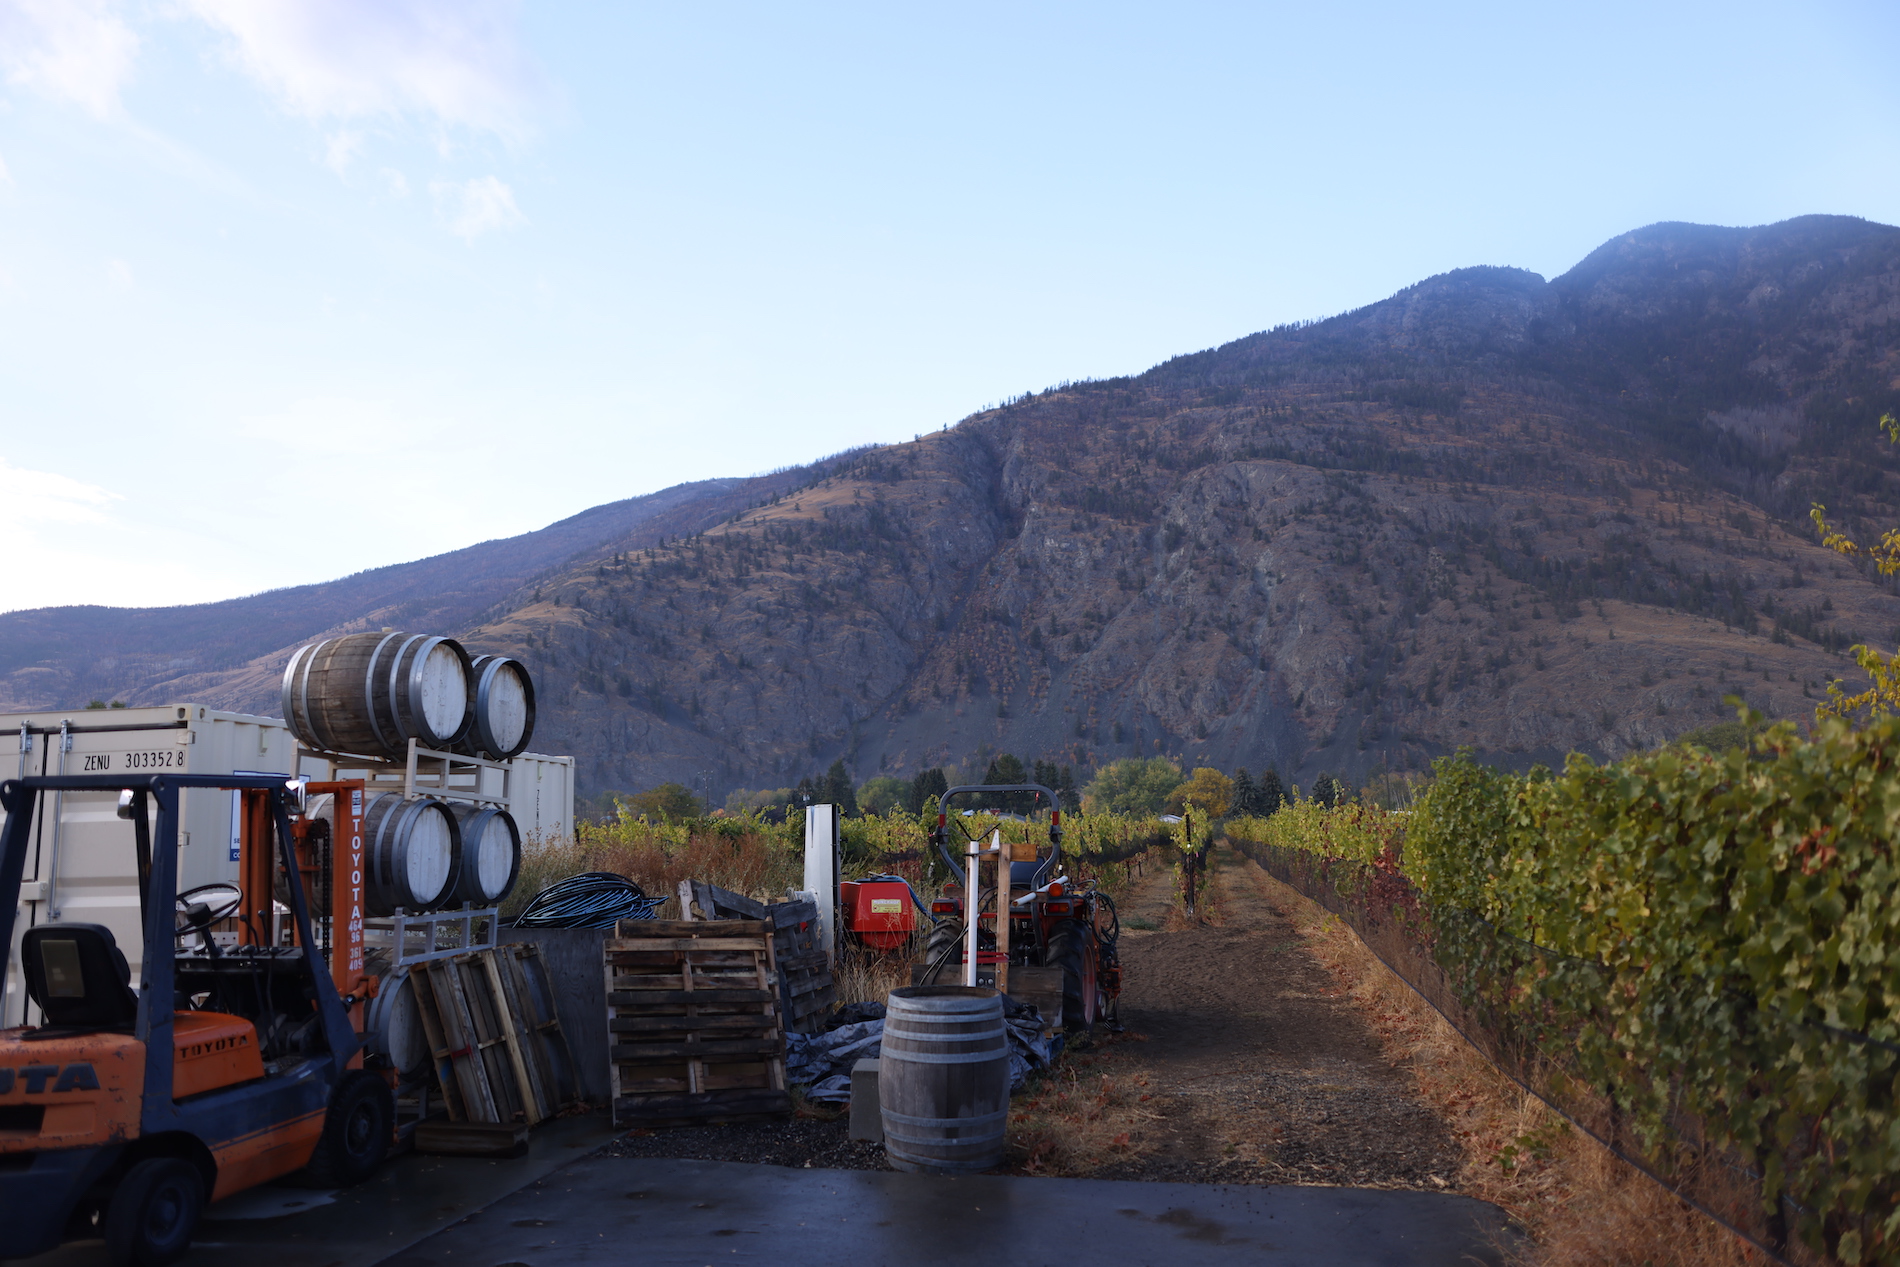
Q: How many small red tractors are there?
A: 1